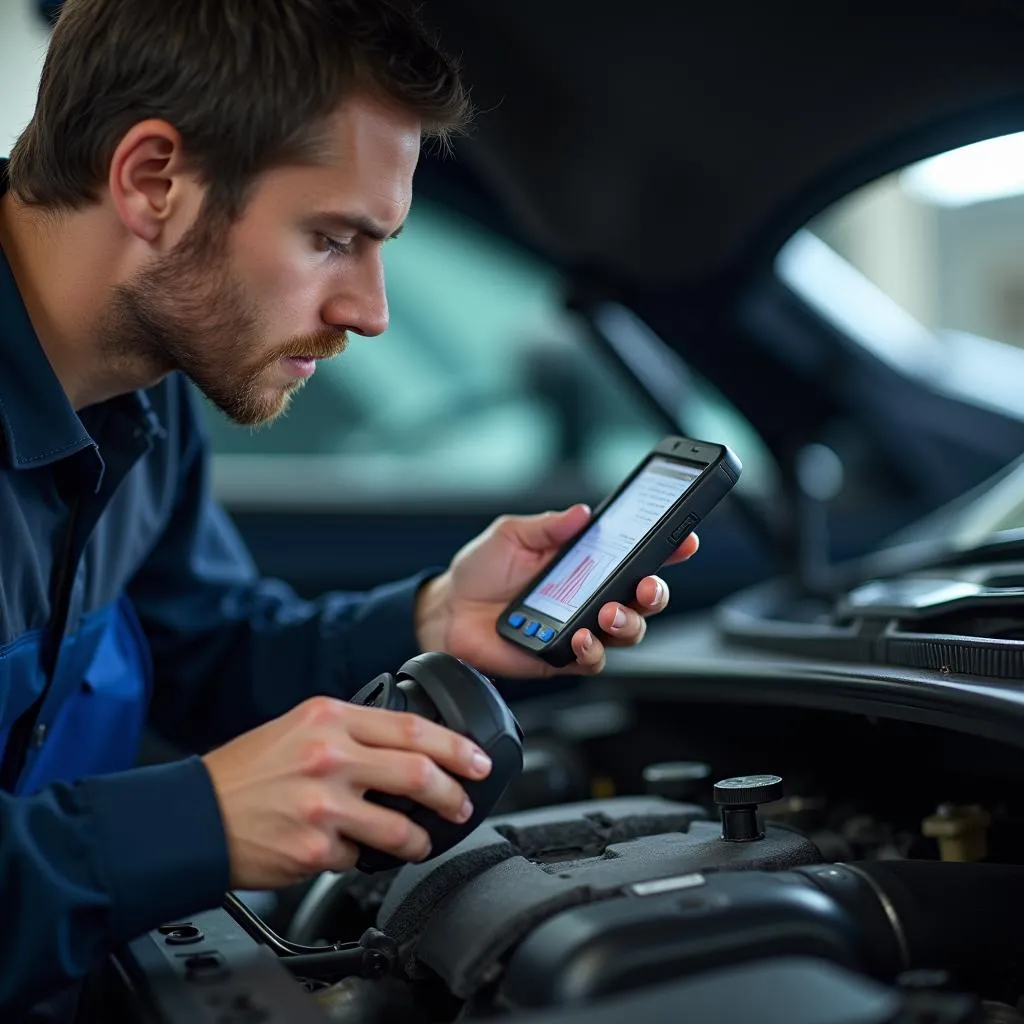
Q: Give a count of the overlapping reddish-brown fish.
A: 0